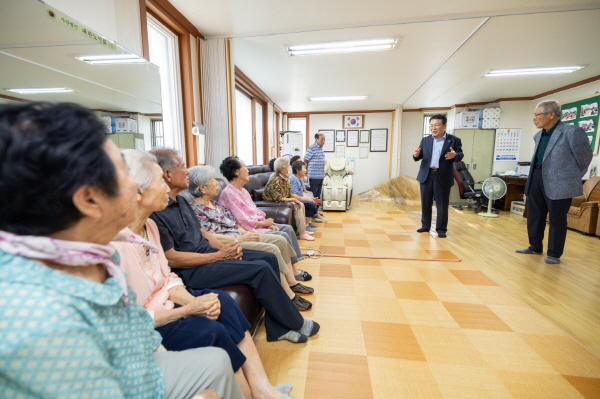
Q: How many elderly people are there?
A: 11